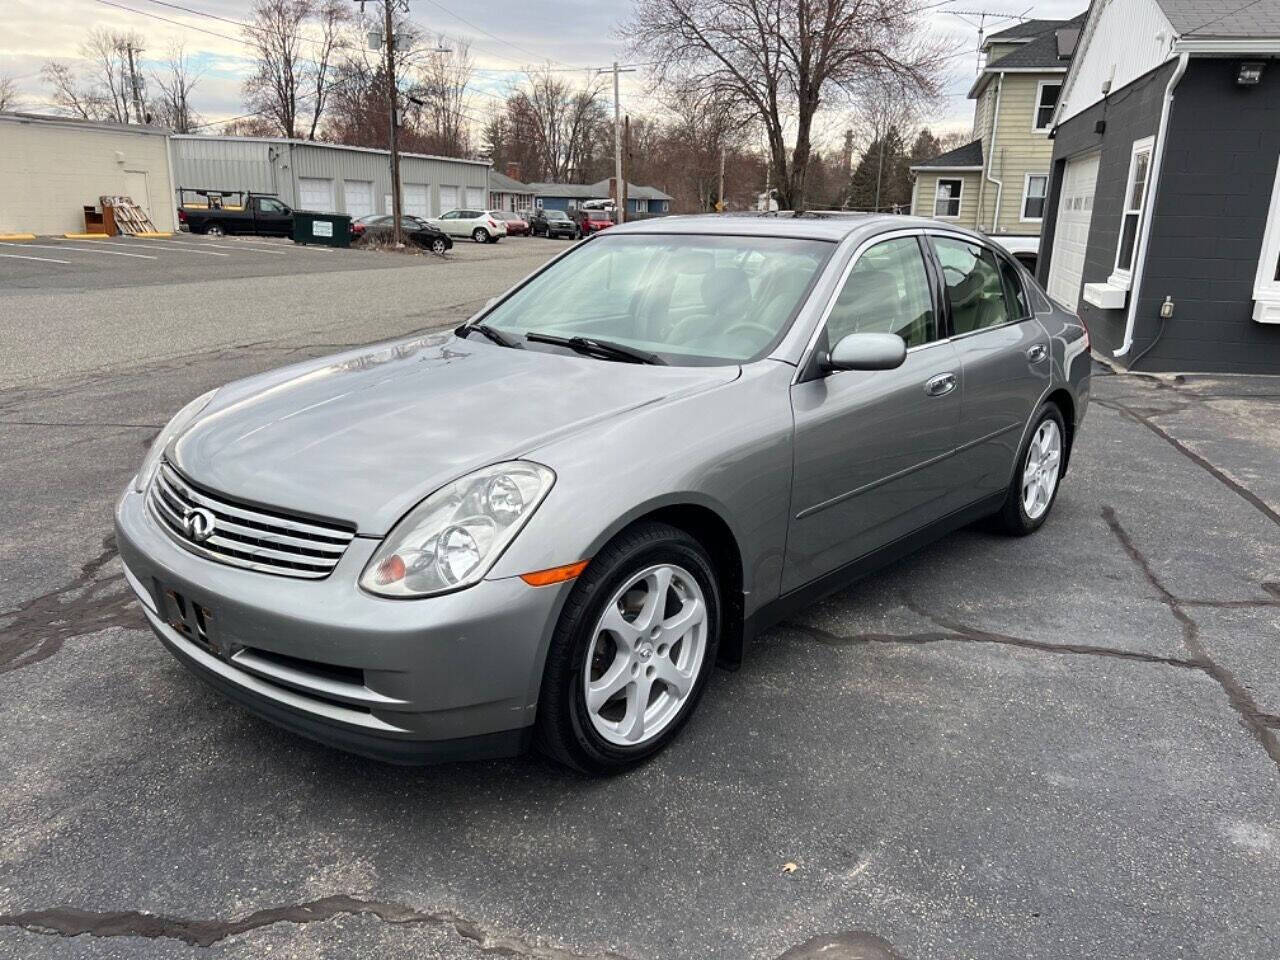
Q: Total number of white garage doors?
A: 6